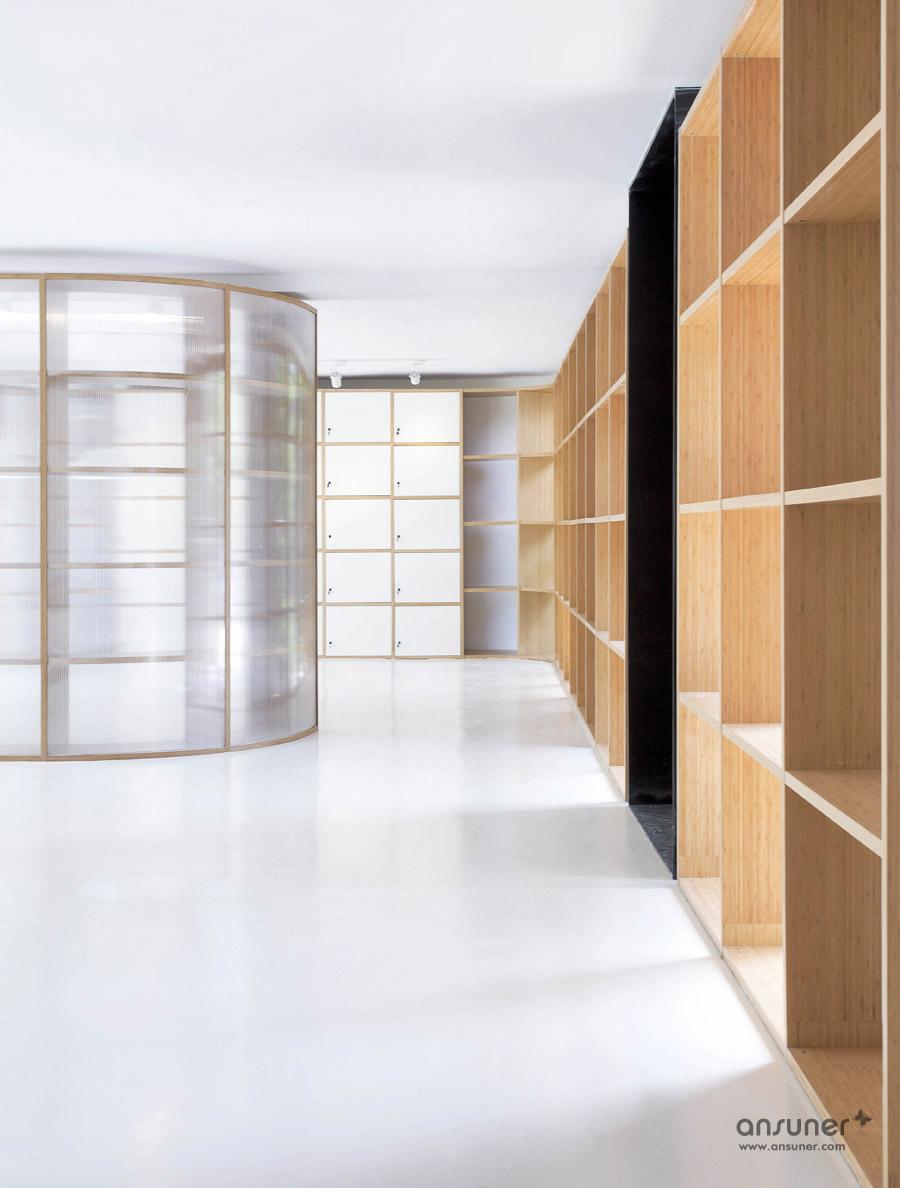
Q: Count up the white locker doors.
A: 10